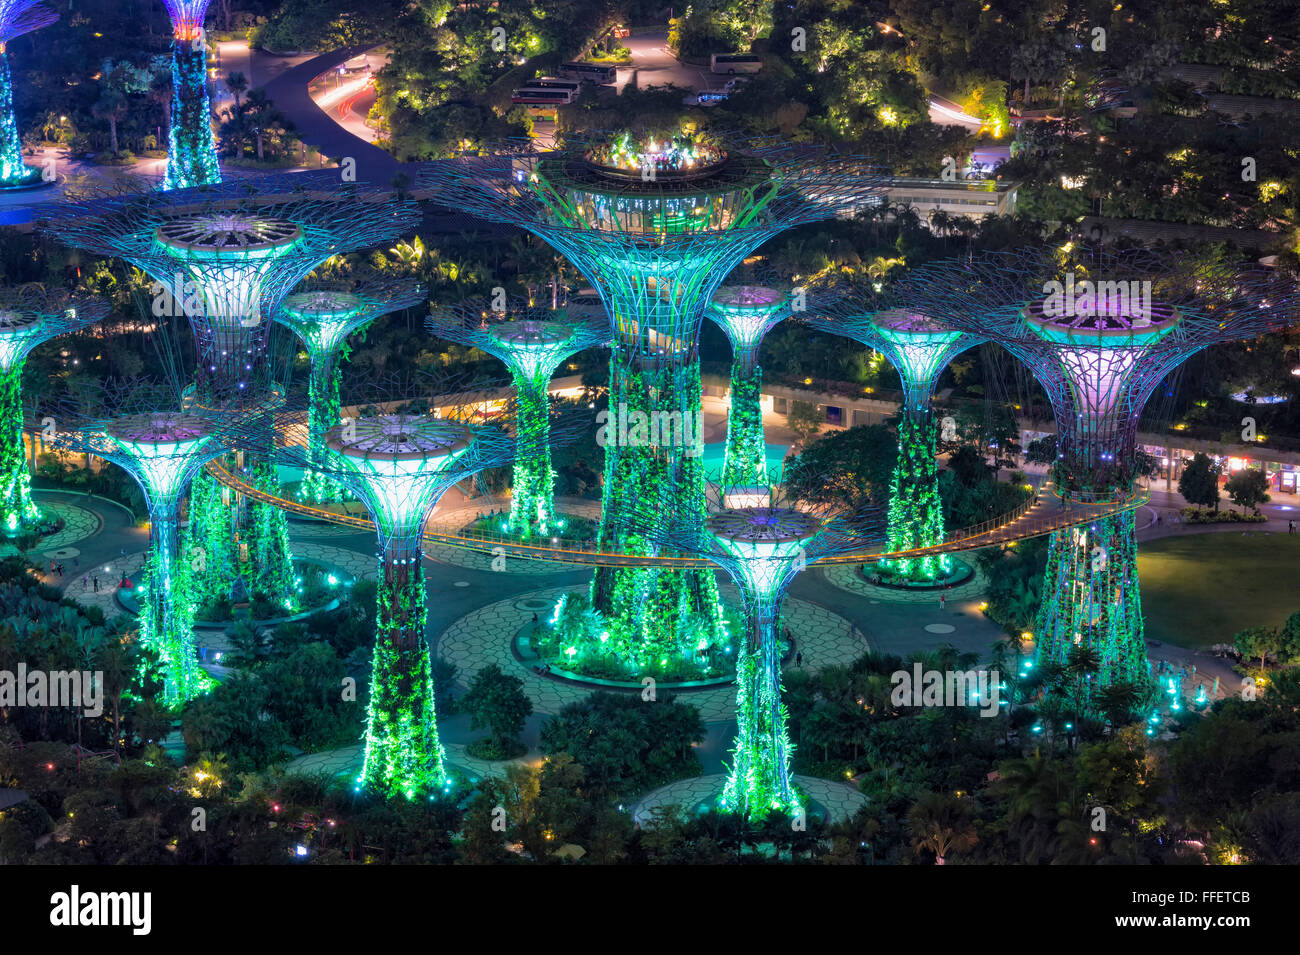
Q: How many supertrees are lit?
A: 13